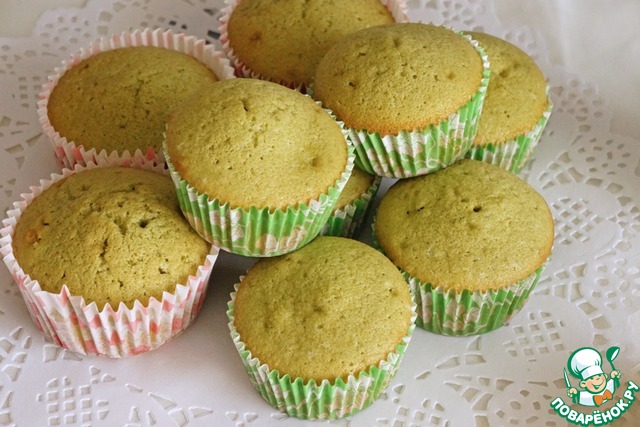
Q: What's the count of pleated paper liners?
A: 9